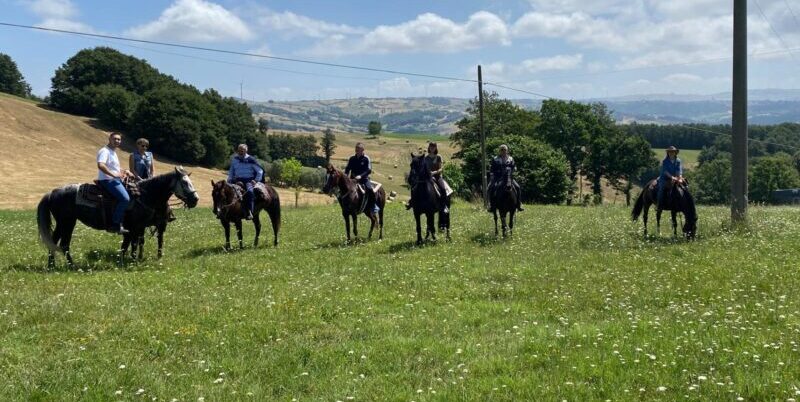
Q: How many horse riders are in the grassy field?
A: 7